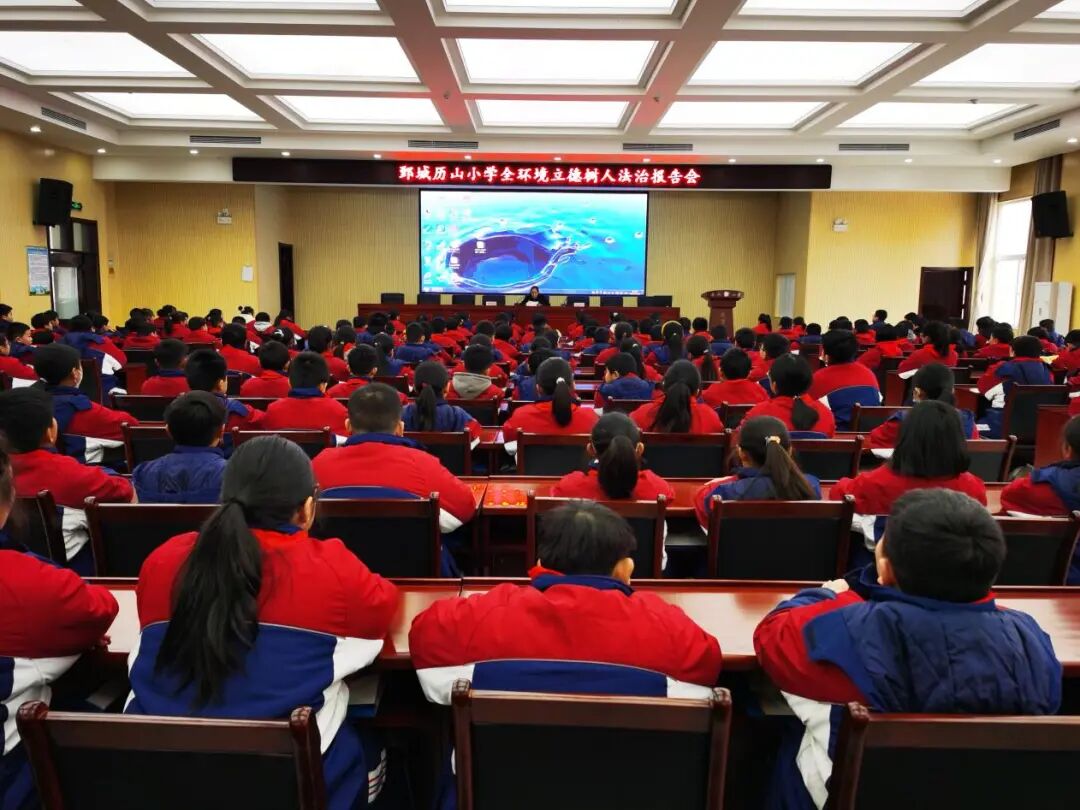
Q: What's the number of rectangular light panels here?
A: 15